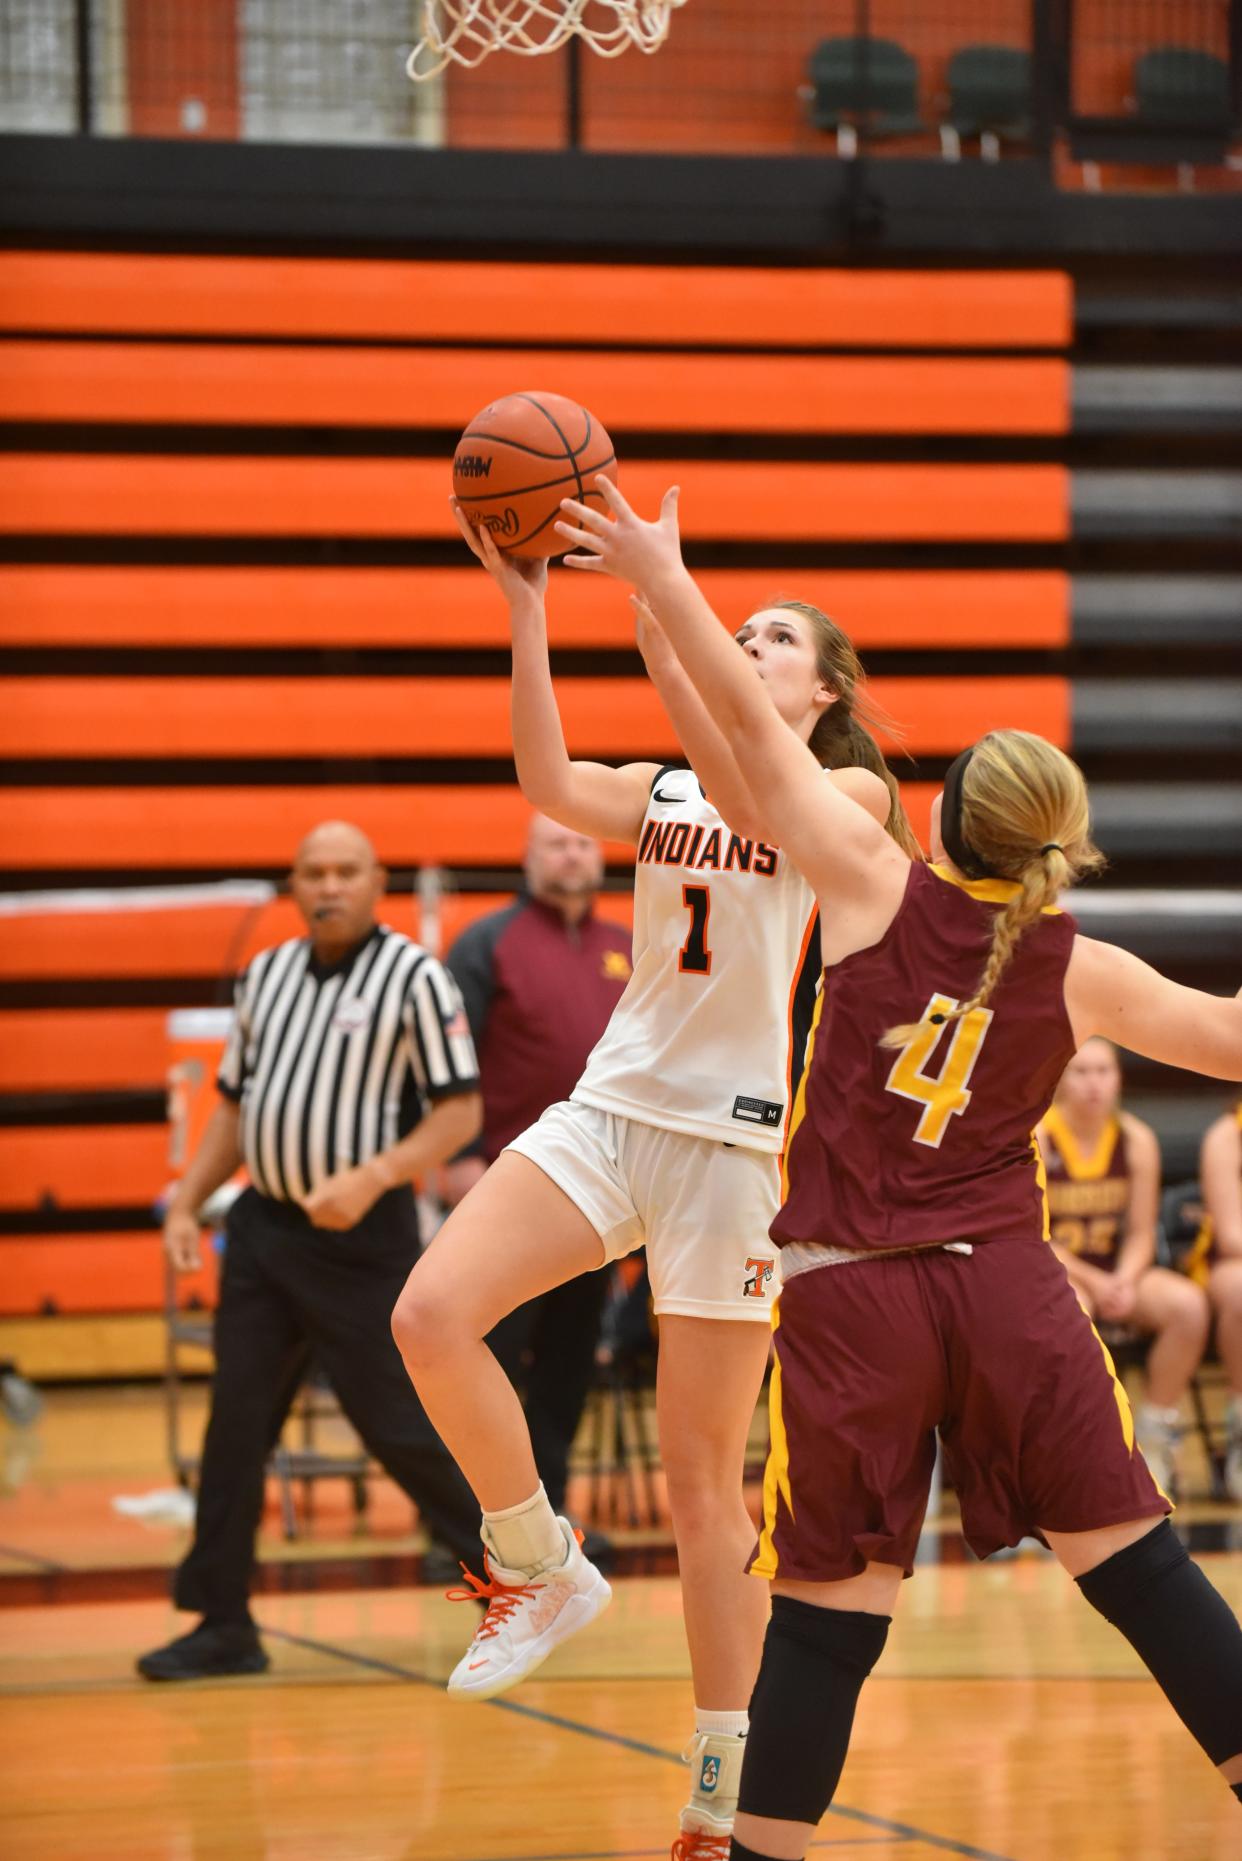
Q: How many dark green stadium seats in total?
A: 3